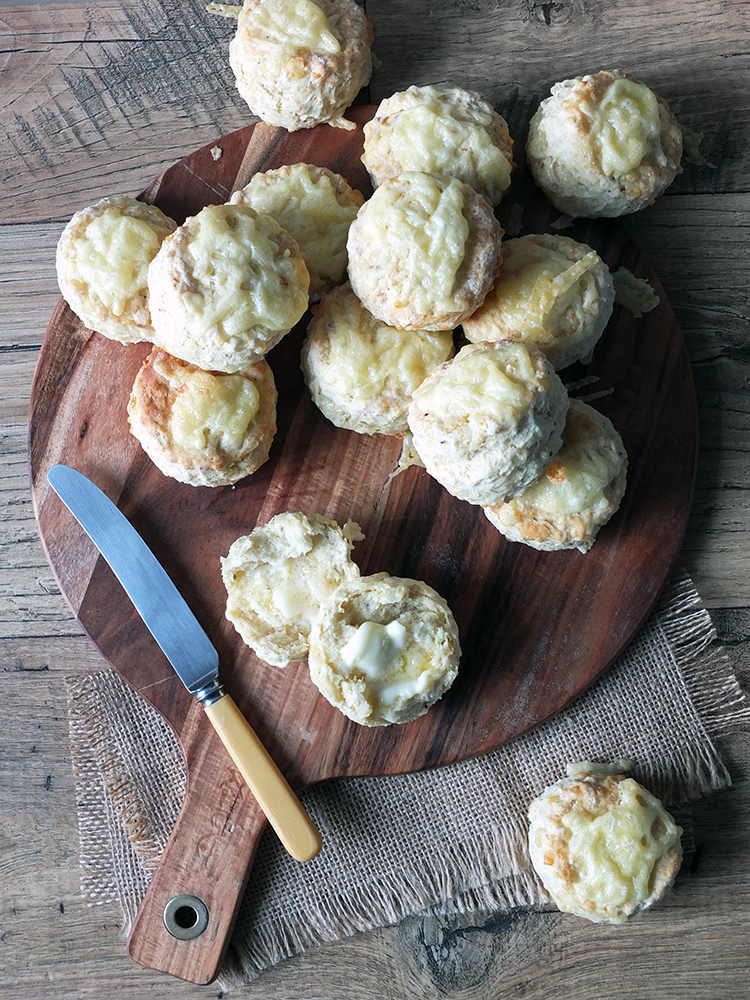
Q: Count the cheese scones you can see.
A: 14